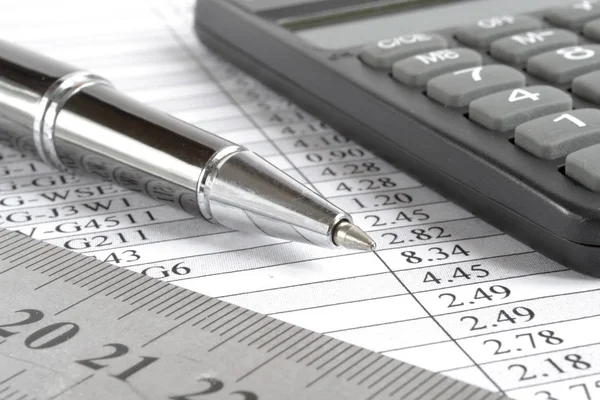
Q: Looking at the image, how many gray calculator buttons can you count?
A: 12